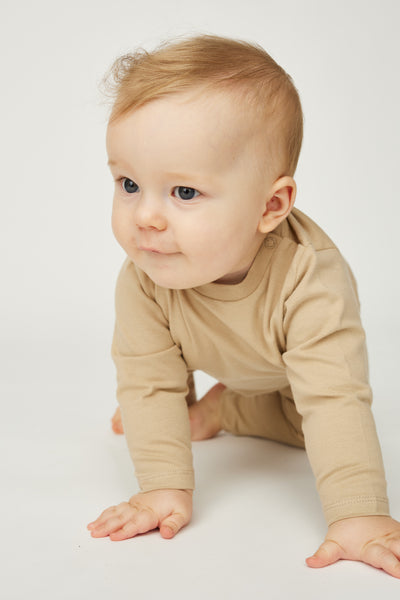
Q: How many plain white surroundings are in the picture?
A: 1